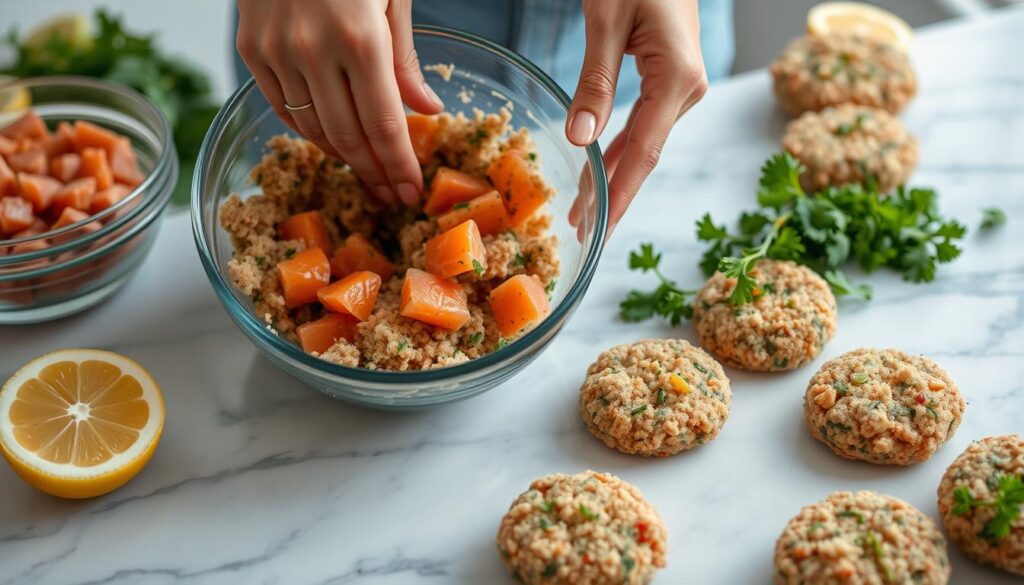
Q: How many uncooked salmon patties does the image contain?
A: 8